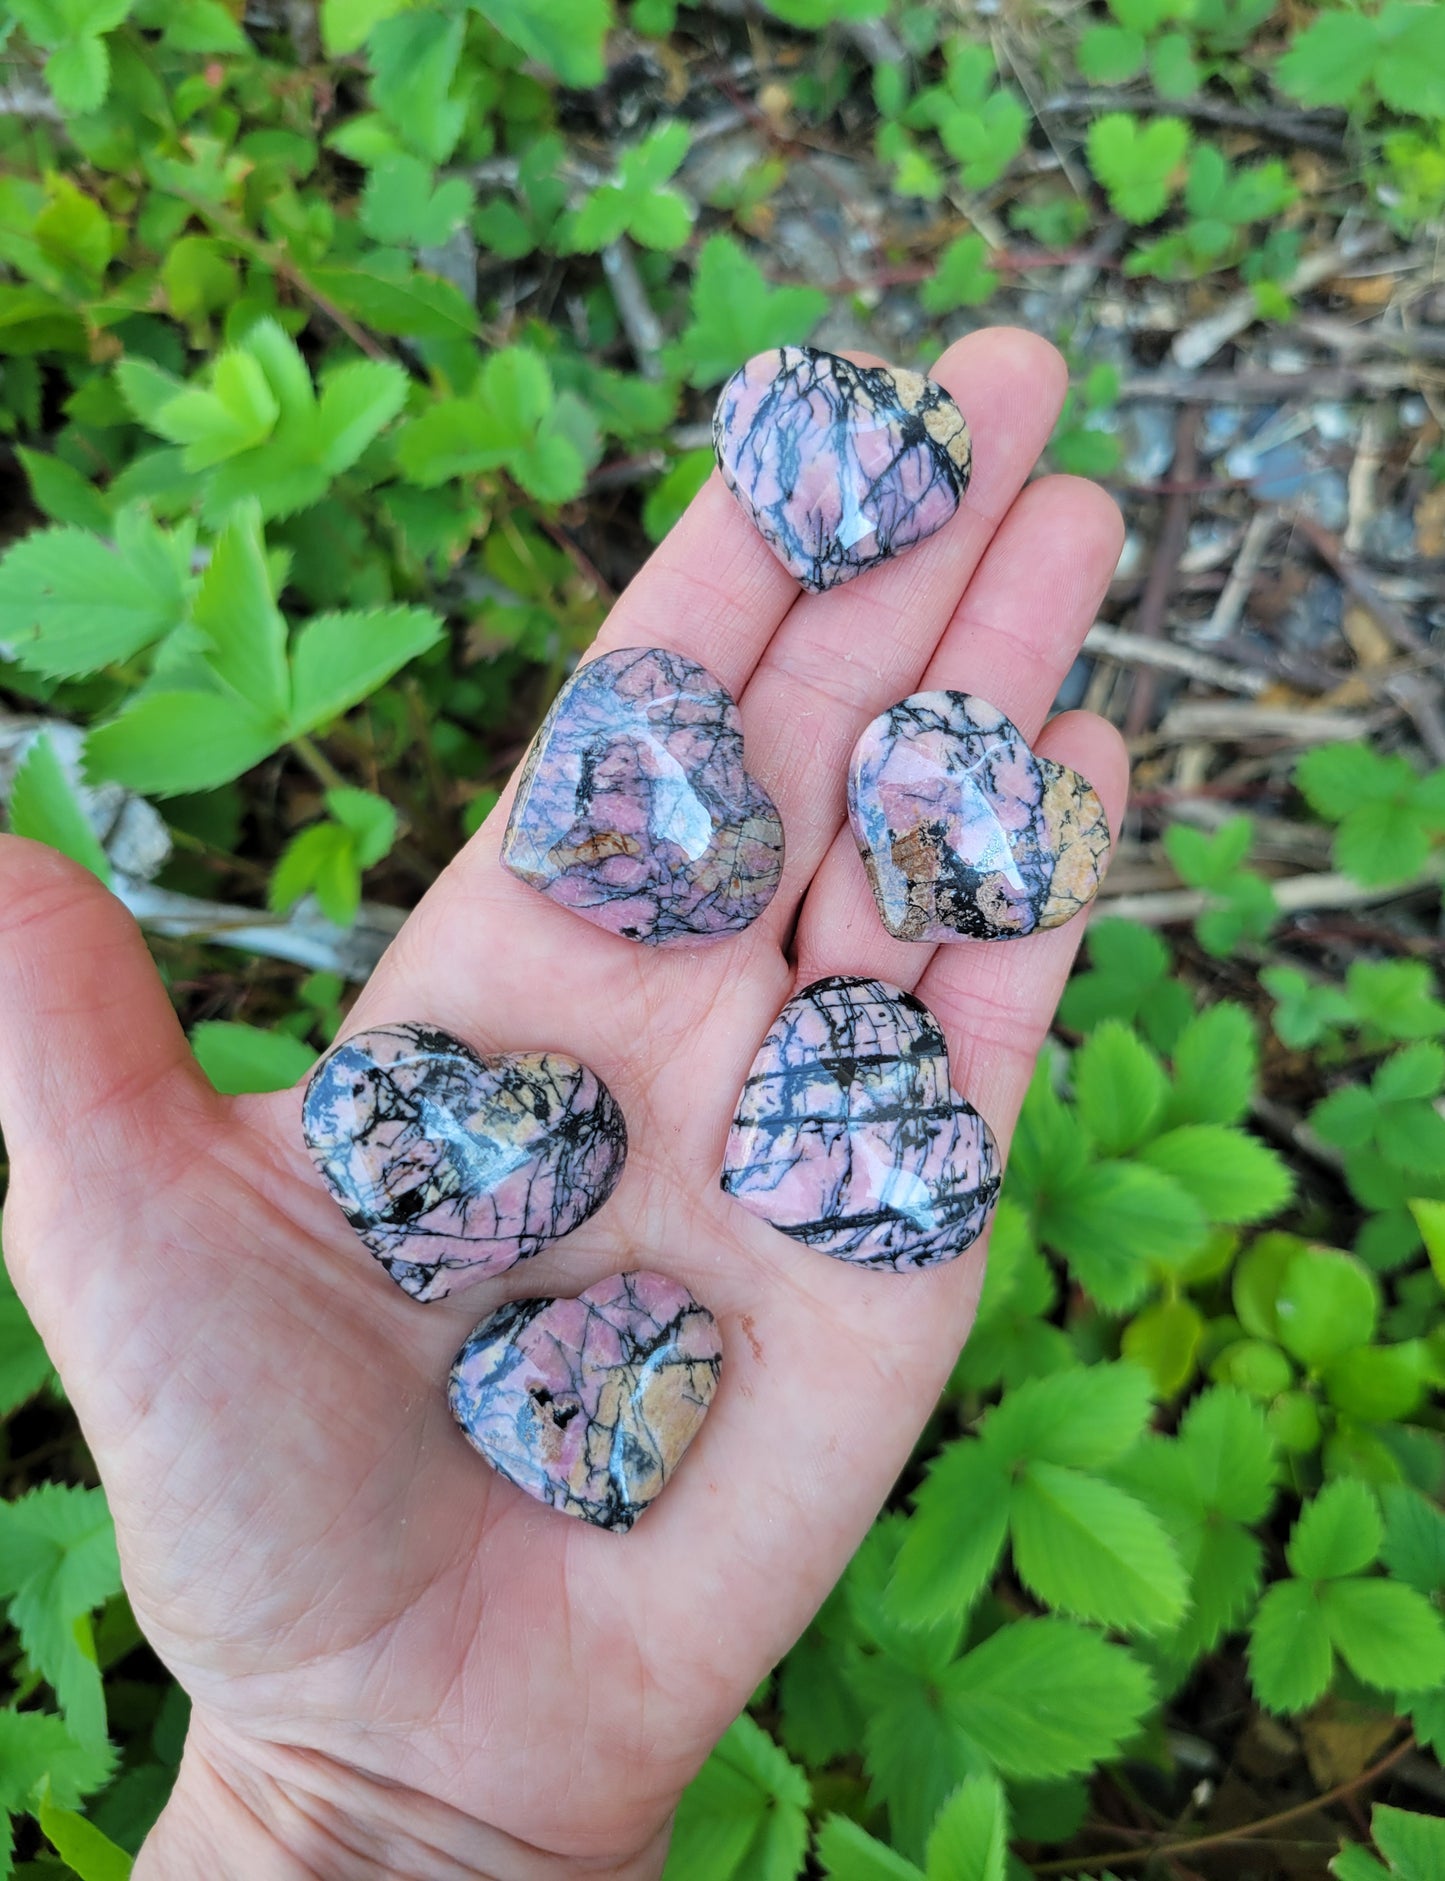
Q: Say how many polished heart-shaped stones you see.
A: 6